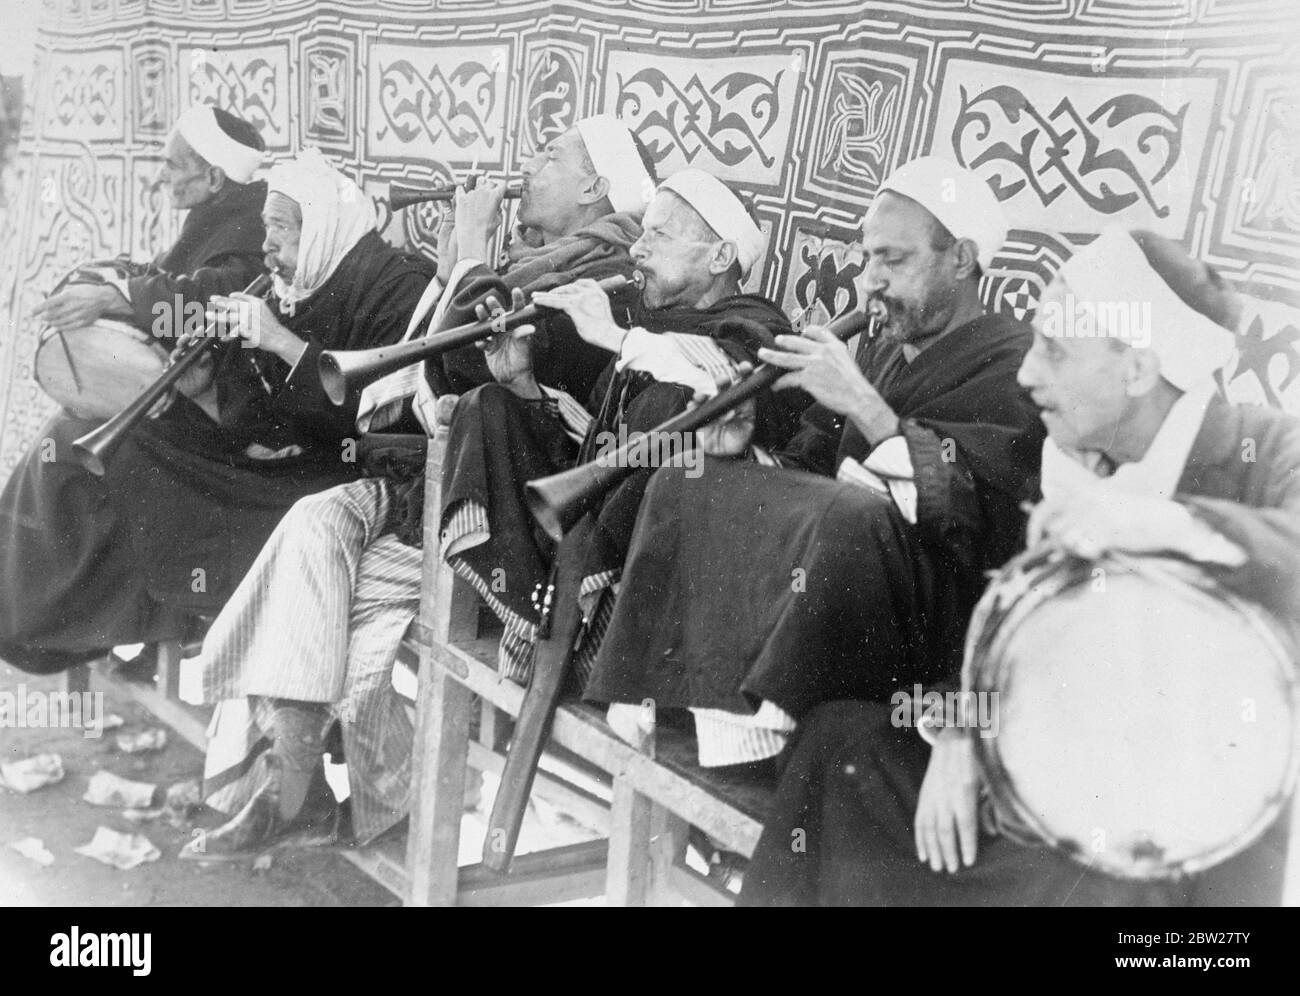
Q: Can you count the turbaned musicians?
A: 6